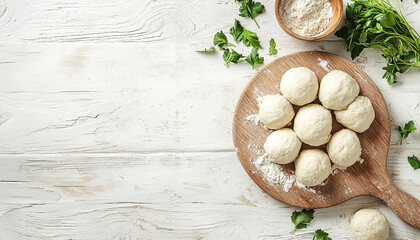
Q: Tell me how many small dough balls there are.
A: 9